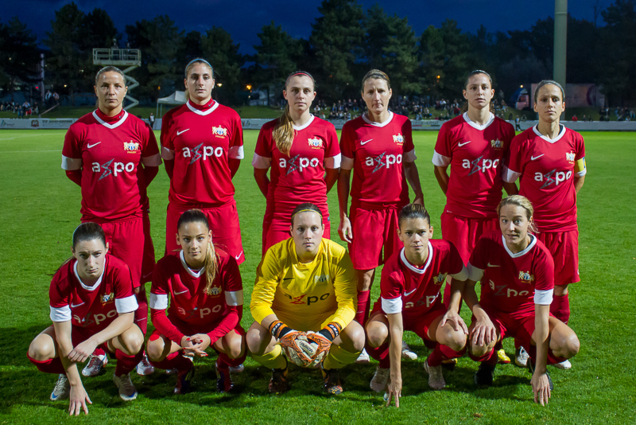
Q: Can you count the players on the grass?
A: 11